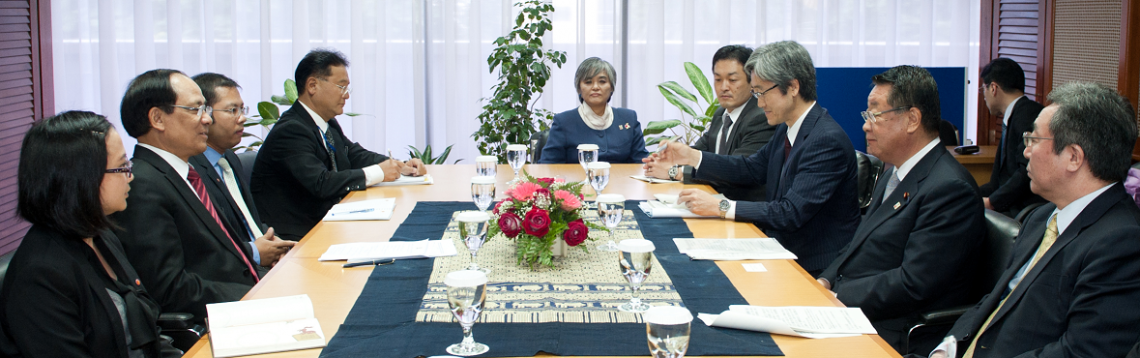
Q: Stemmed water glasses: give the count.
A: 10